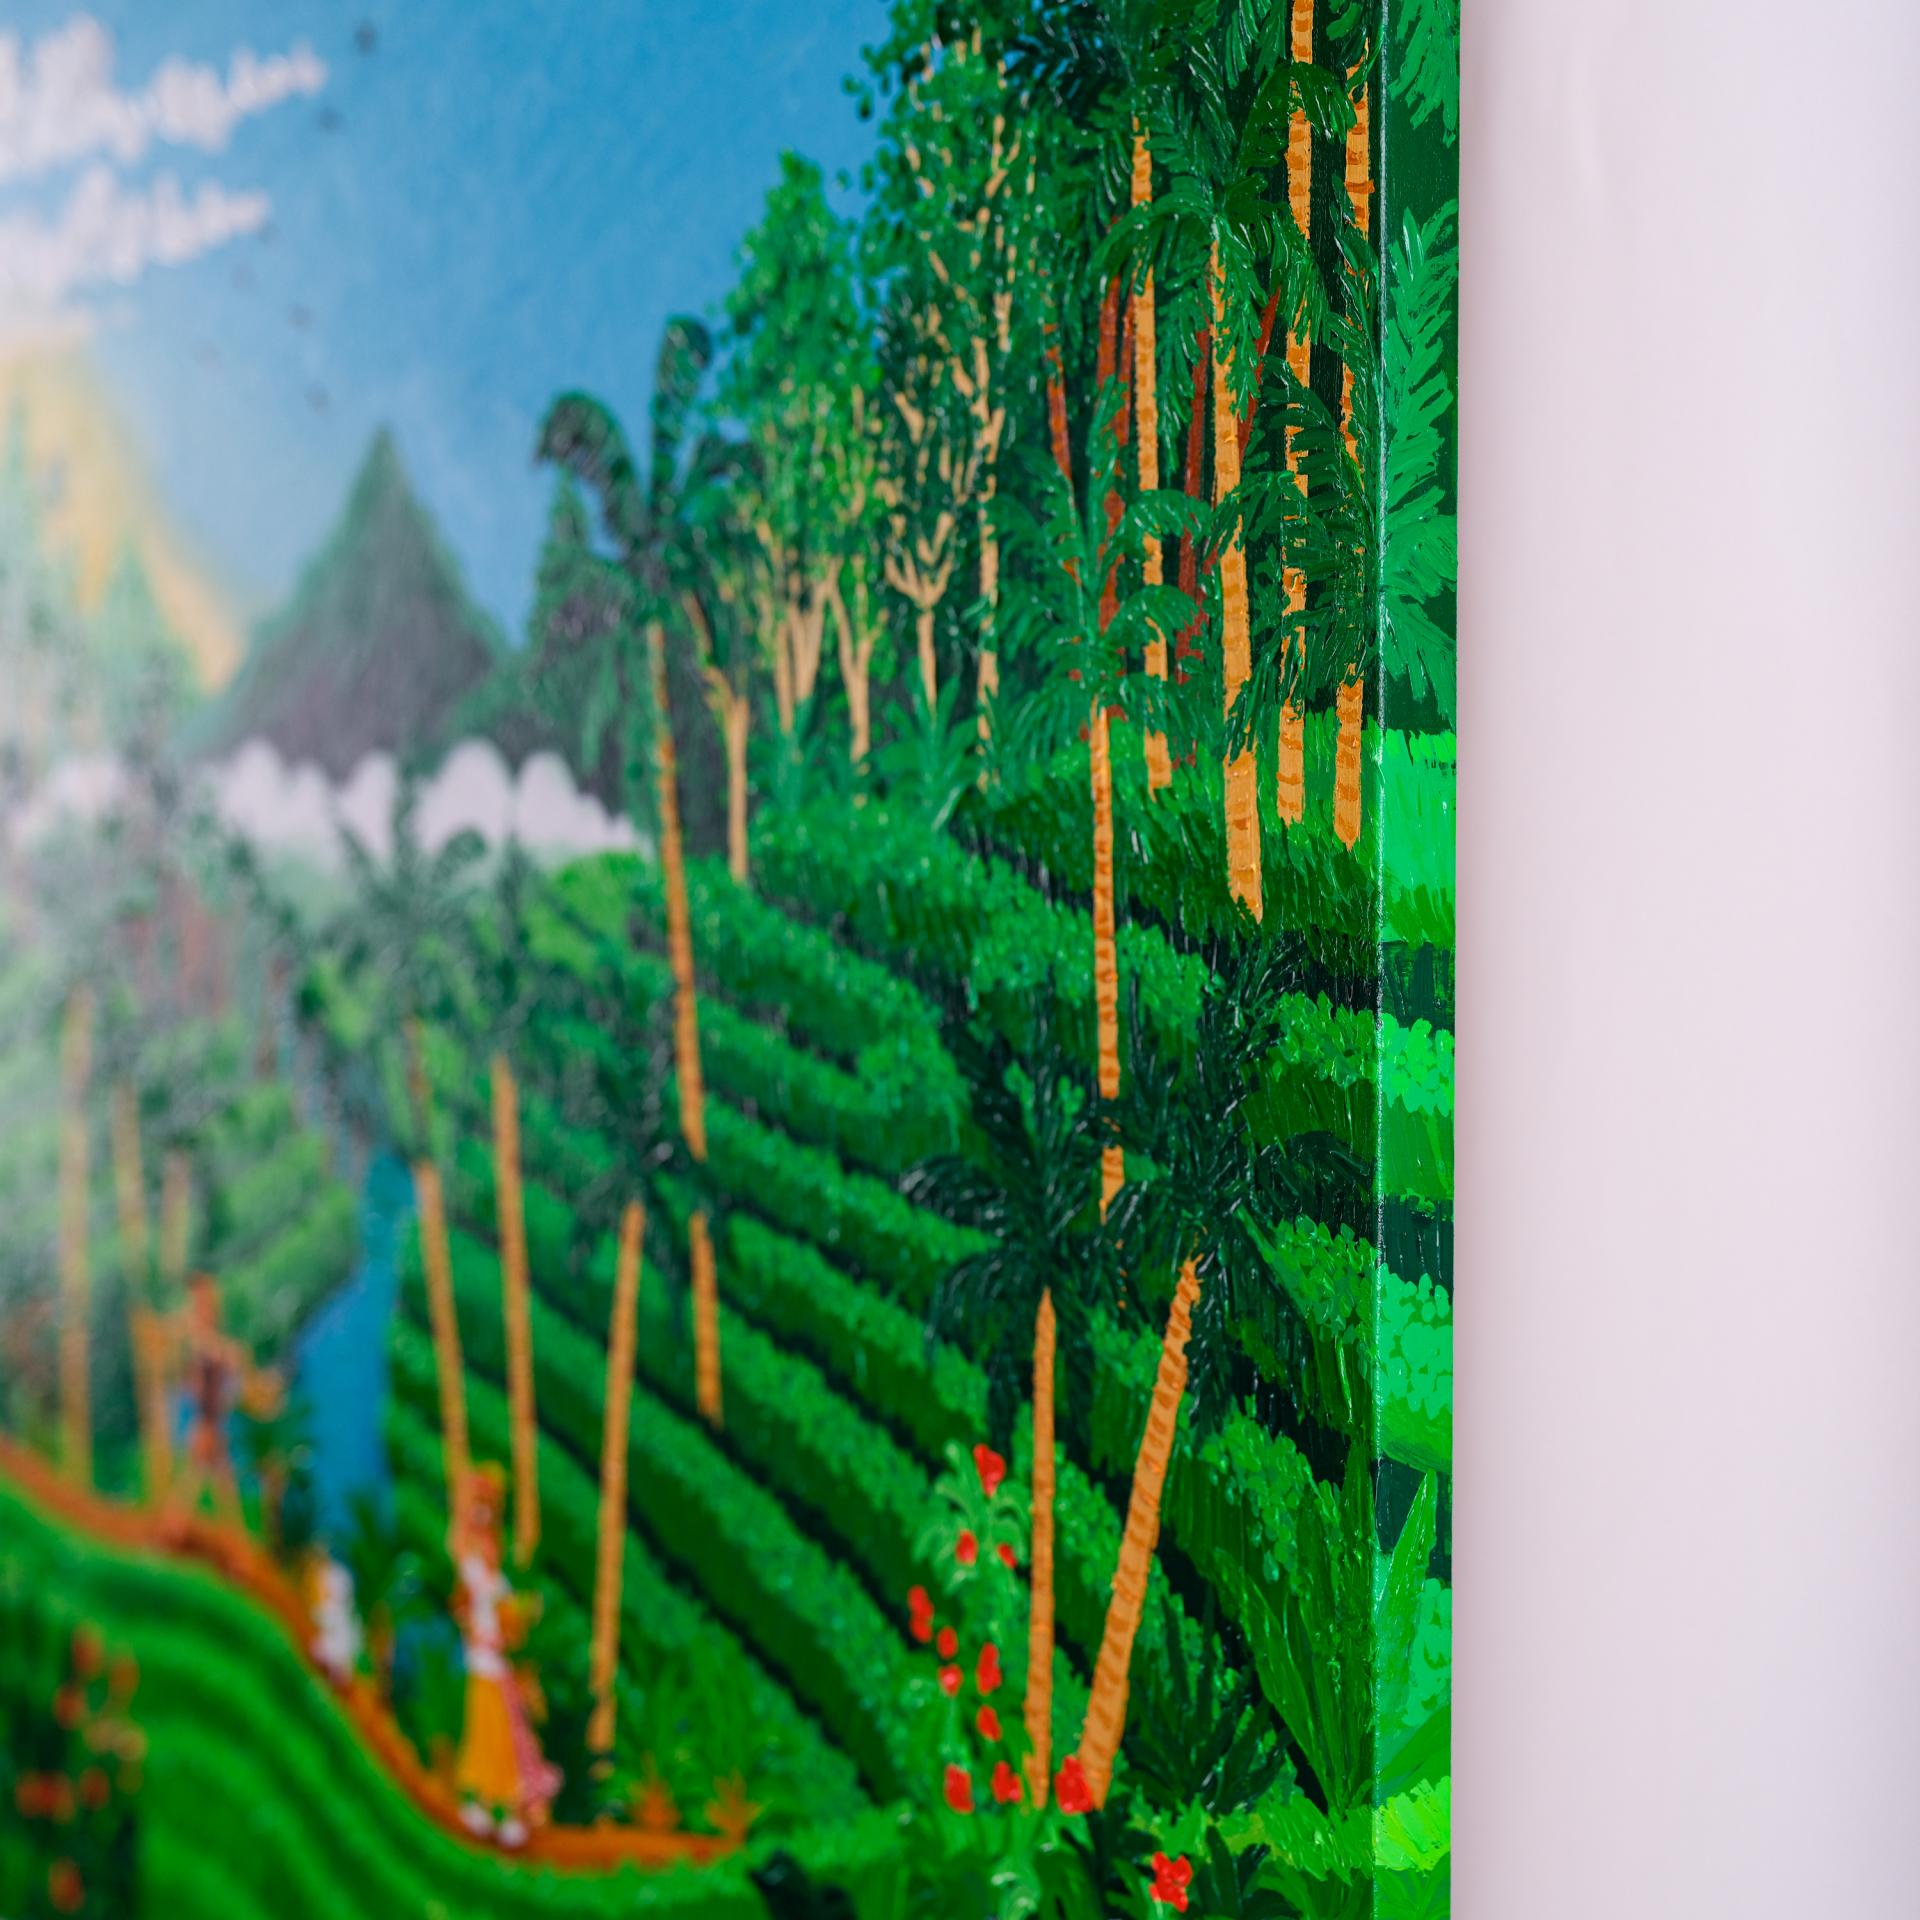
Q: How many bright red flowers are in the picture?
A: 12